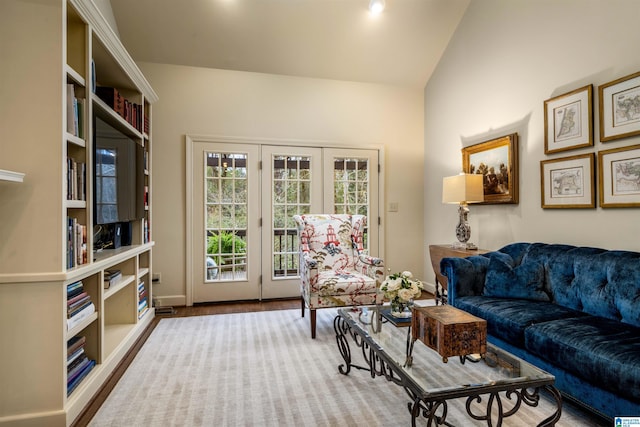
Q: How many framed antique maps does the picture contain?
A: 4